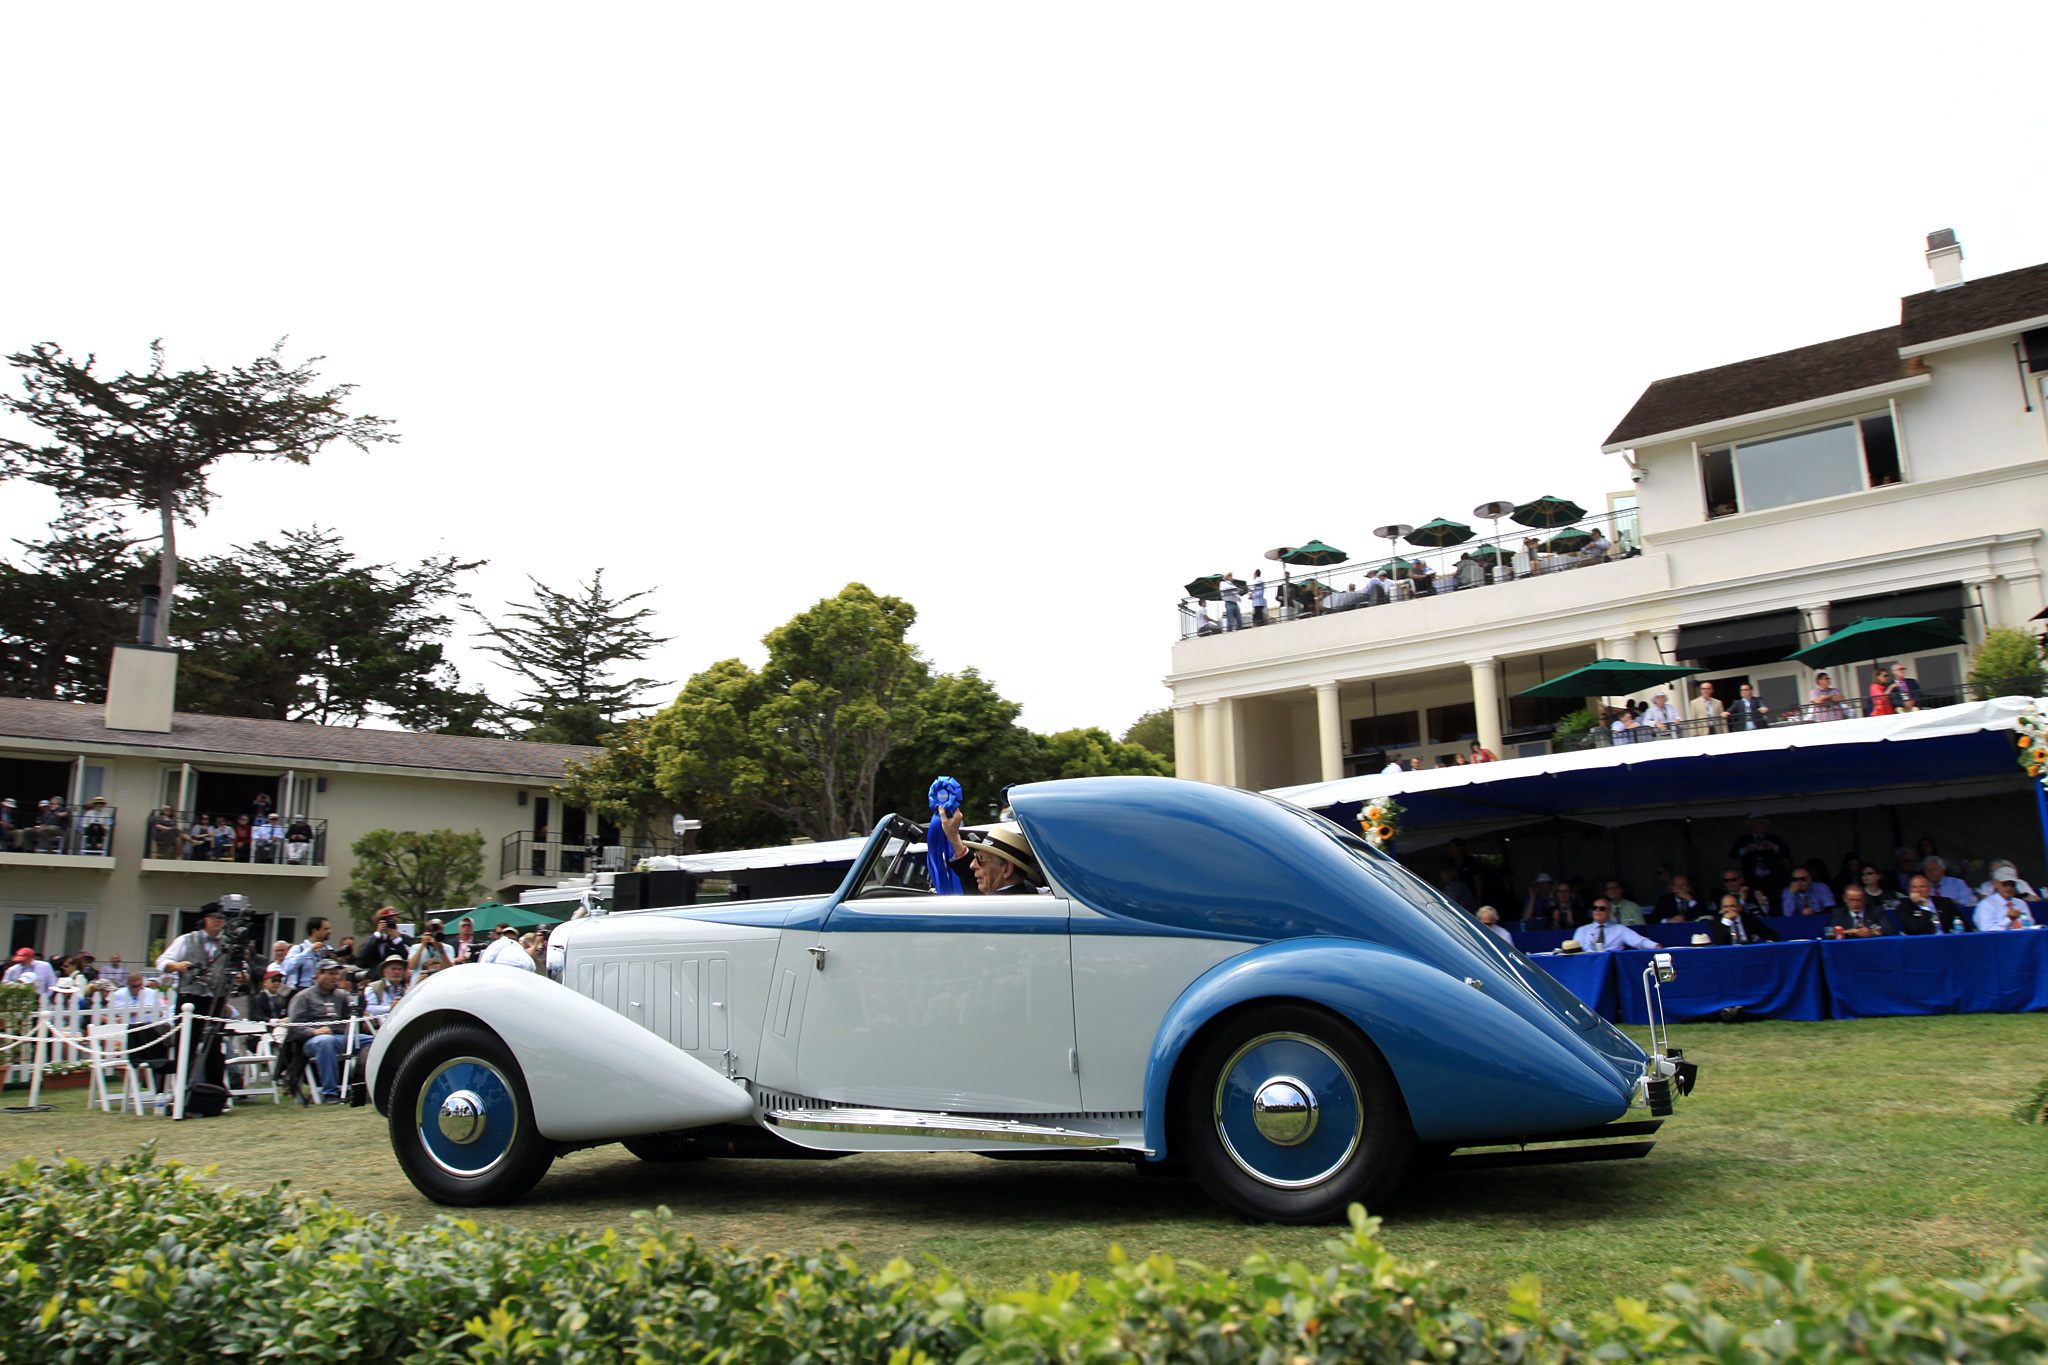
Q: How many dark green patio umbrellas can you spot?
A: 11